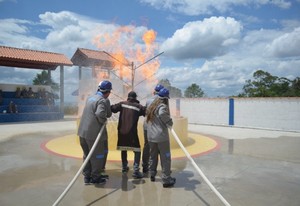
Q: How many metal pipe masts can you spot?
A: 1